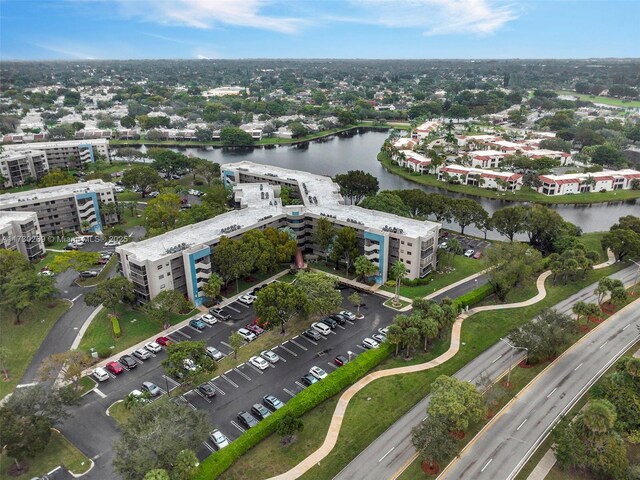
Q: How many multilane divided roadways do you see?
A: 1